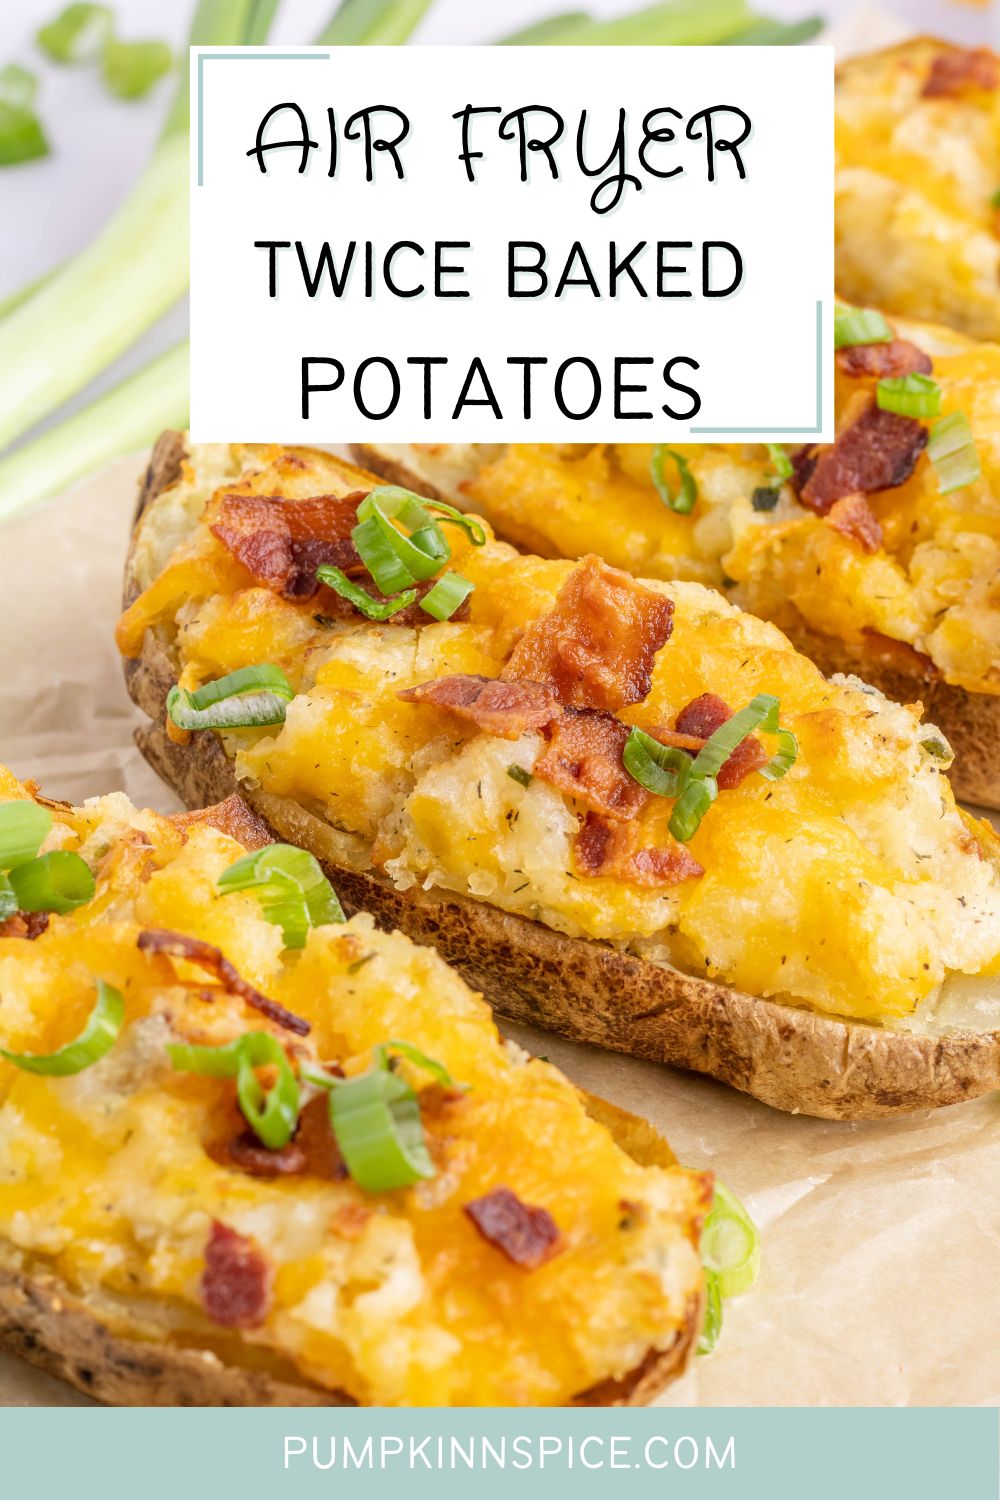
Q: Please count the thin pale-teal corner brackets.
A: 2